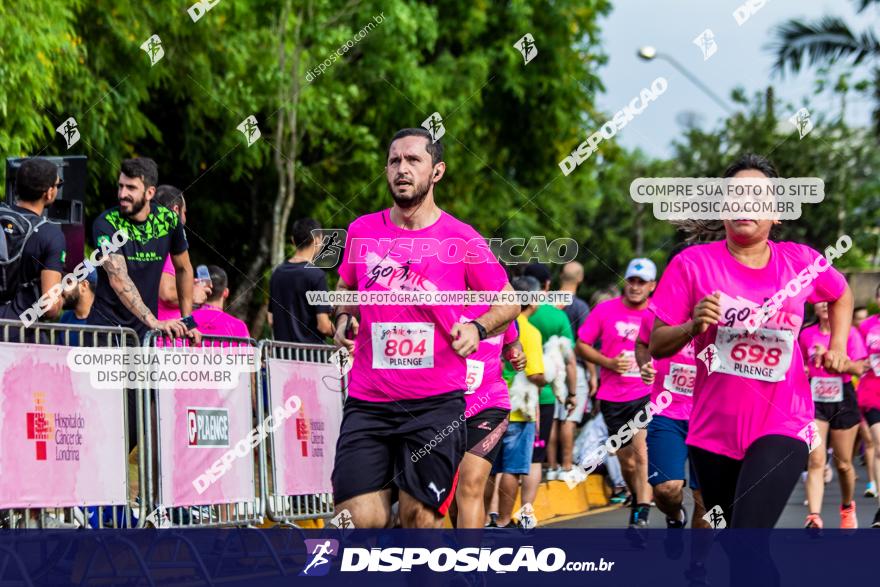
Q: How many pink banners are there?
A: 3